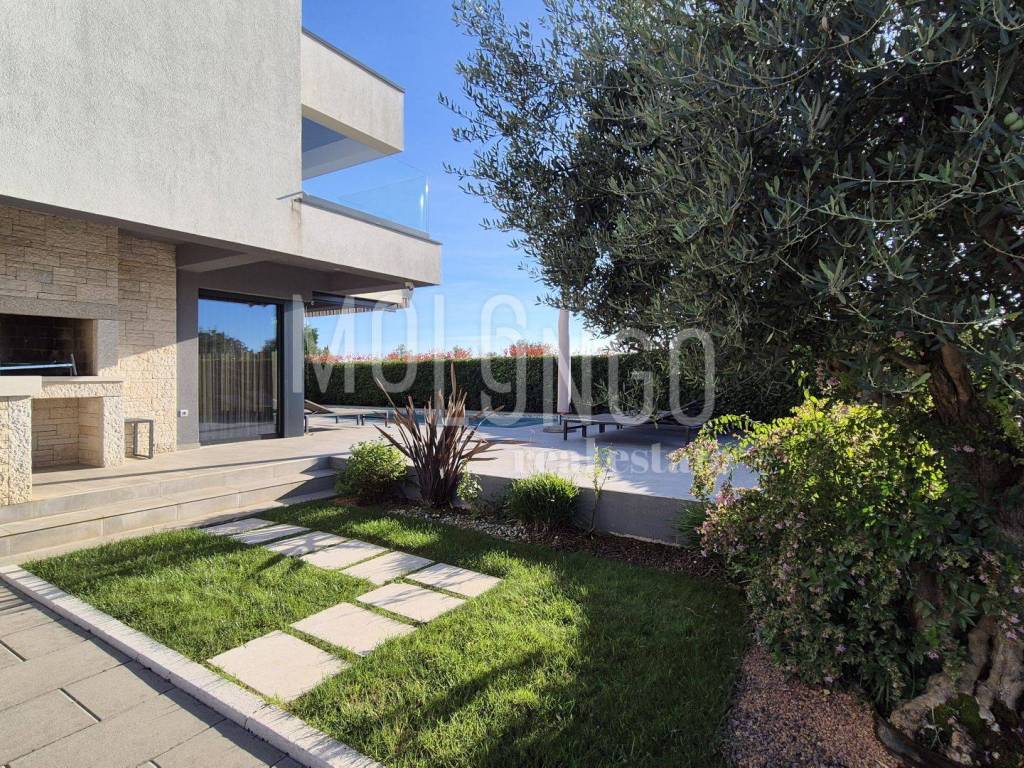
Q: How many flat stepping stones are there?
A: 9